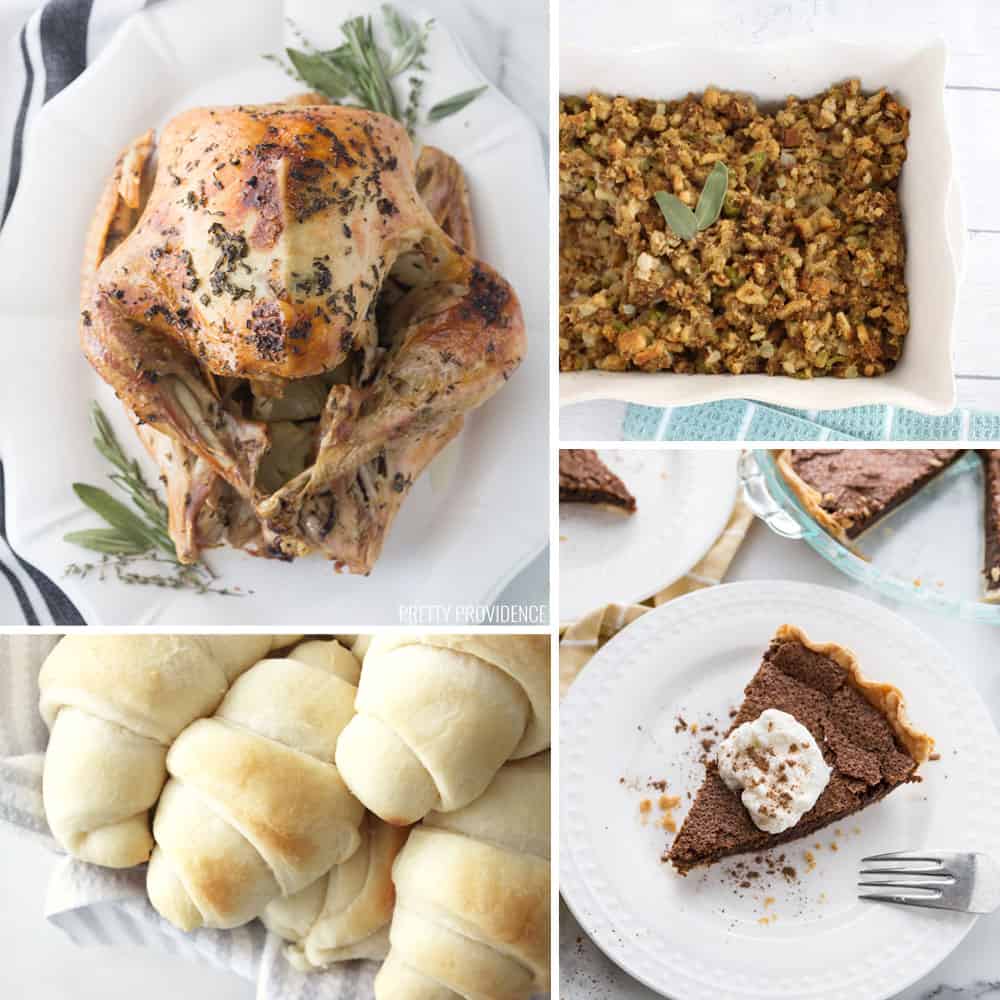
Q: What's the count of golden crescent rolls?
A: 5